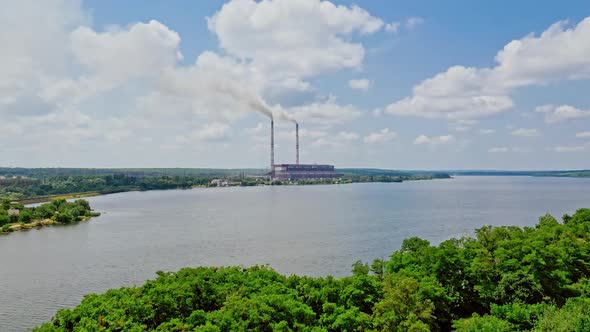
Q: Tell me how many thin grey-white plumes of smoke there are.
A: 2